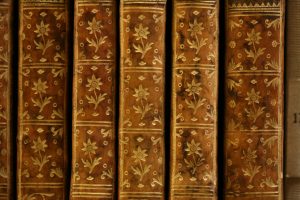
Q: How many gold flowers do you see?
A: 15